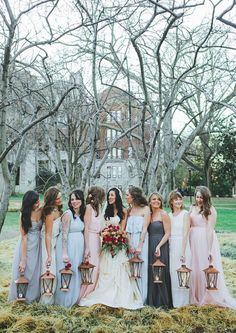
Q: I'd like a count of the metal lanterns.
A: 8